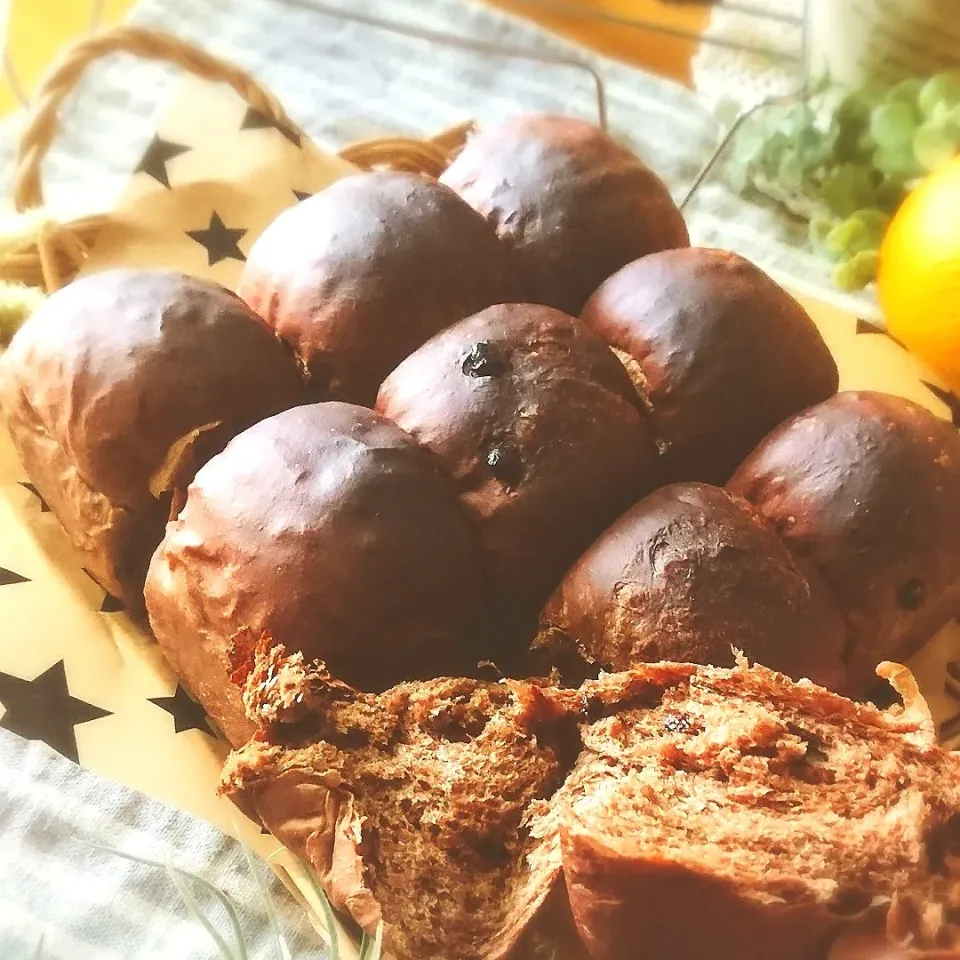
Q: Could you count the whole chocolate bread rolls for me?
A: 8